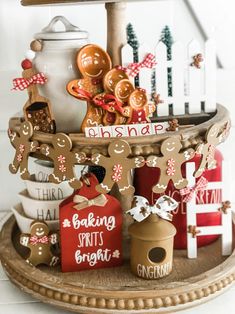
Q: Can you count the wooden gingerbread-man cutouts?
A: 6